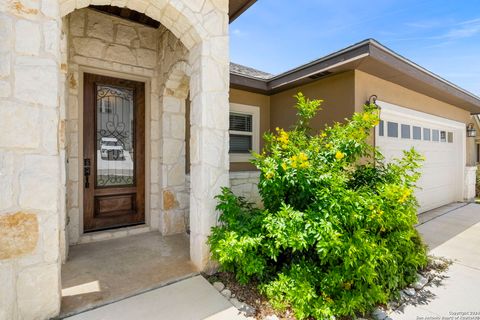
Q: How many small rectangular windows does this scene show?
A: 8